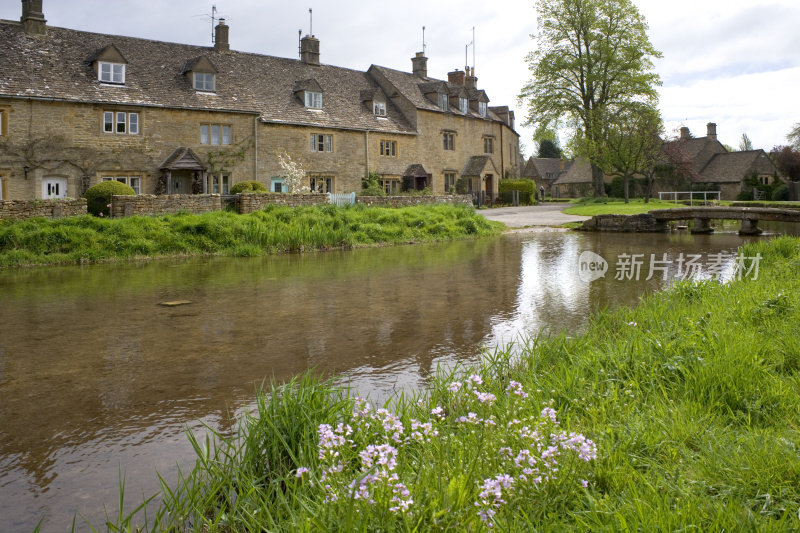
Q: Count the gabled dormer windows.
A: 9